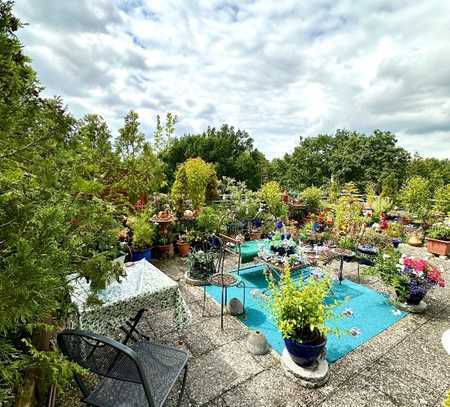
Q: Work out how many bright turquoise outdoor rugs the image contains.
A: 1